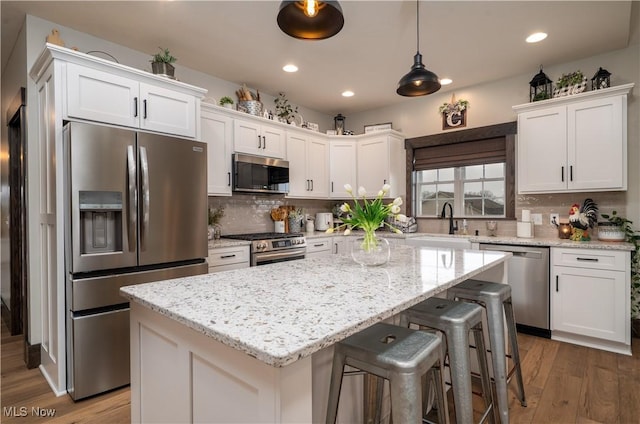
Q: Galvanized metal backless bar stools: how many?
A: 3